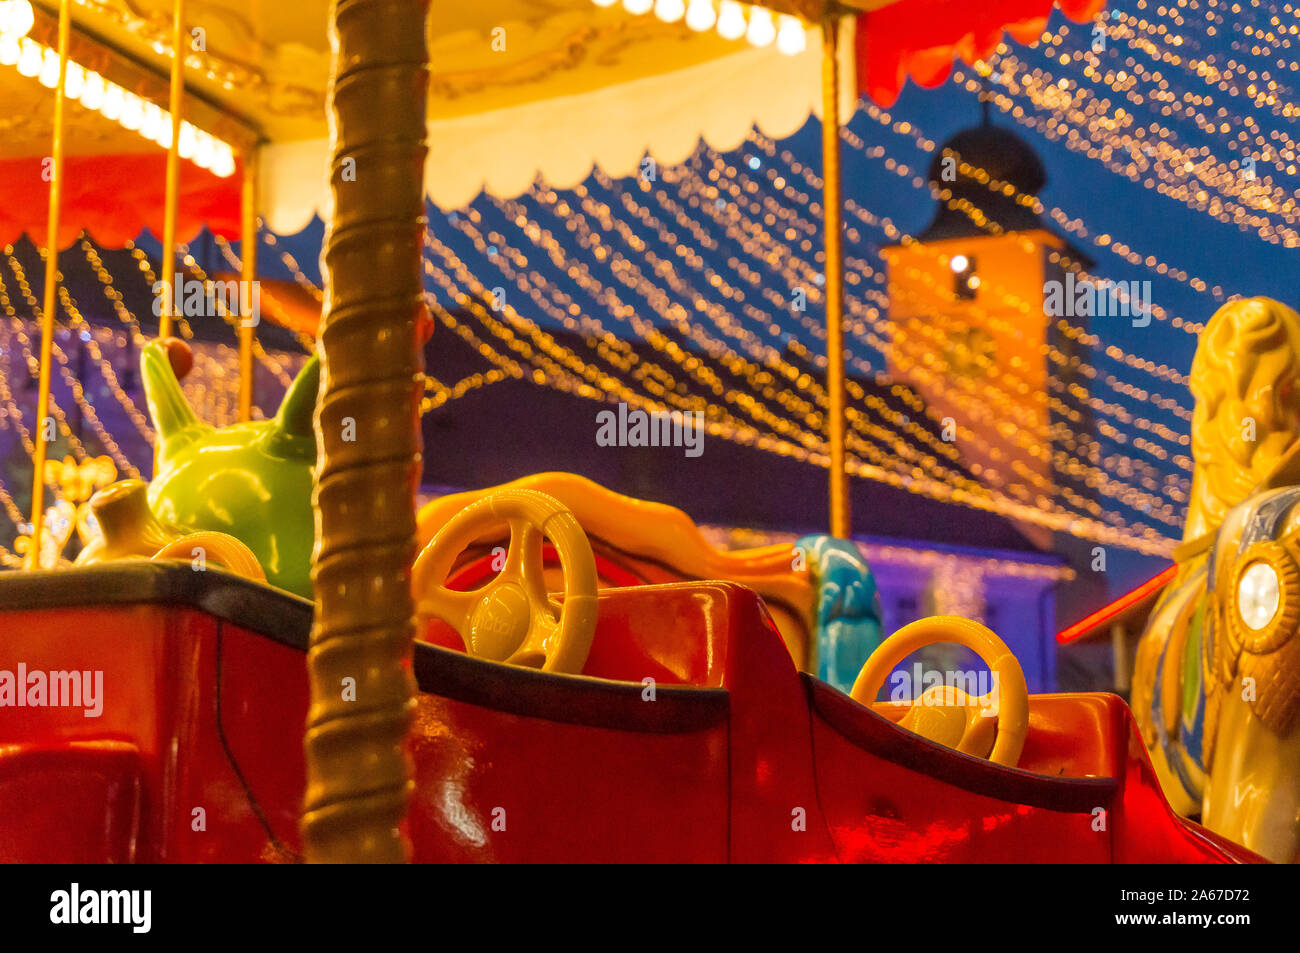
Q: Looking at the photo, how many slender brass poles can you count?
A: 4